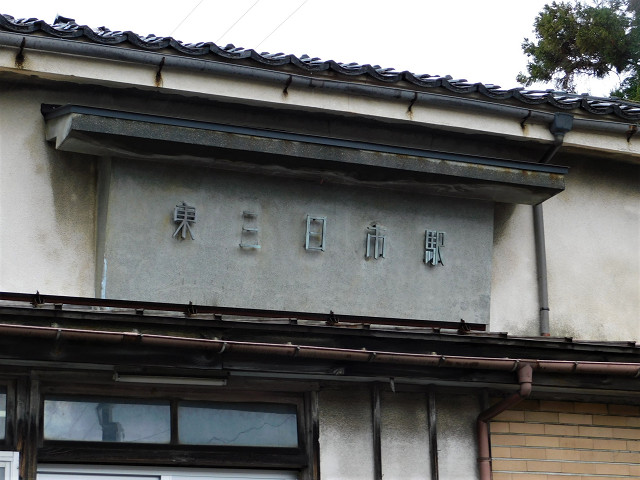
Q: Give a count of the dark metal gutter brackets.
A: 6